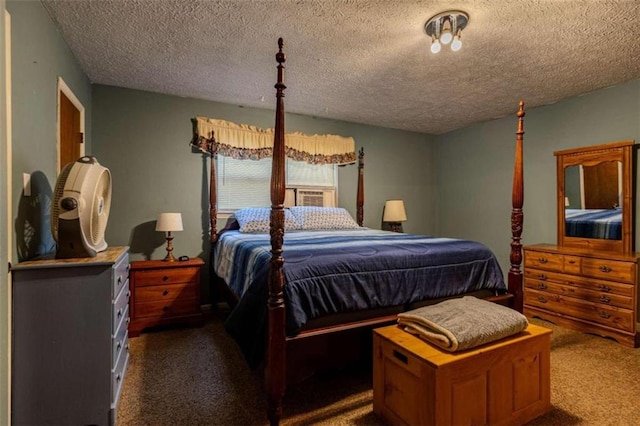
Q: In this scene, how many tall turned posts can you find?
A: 4